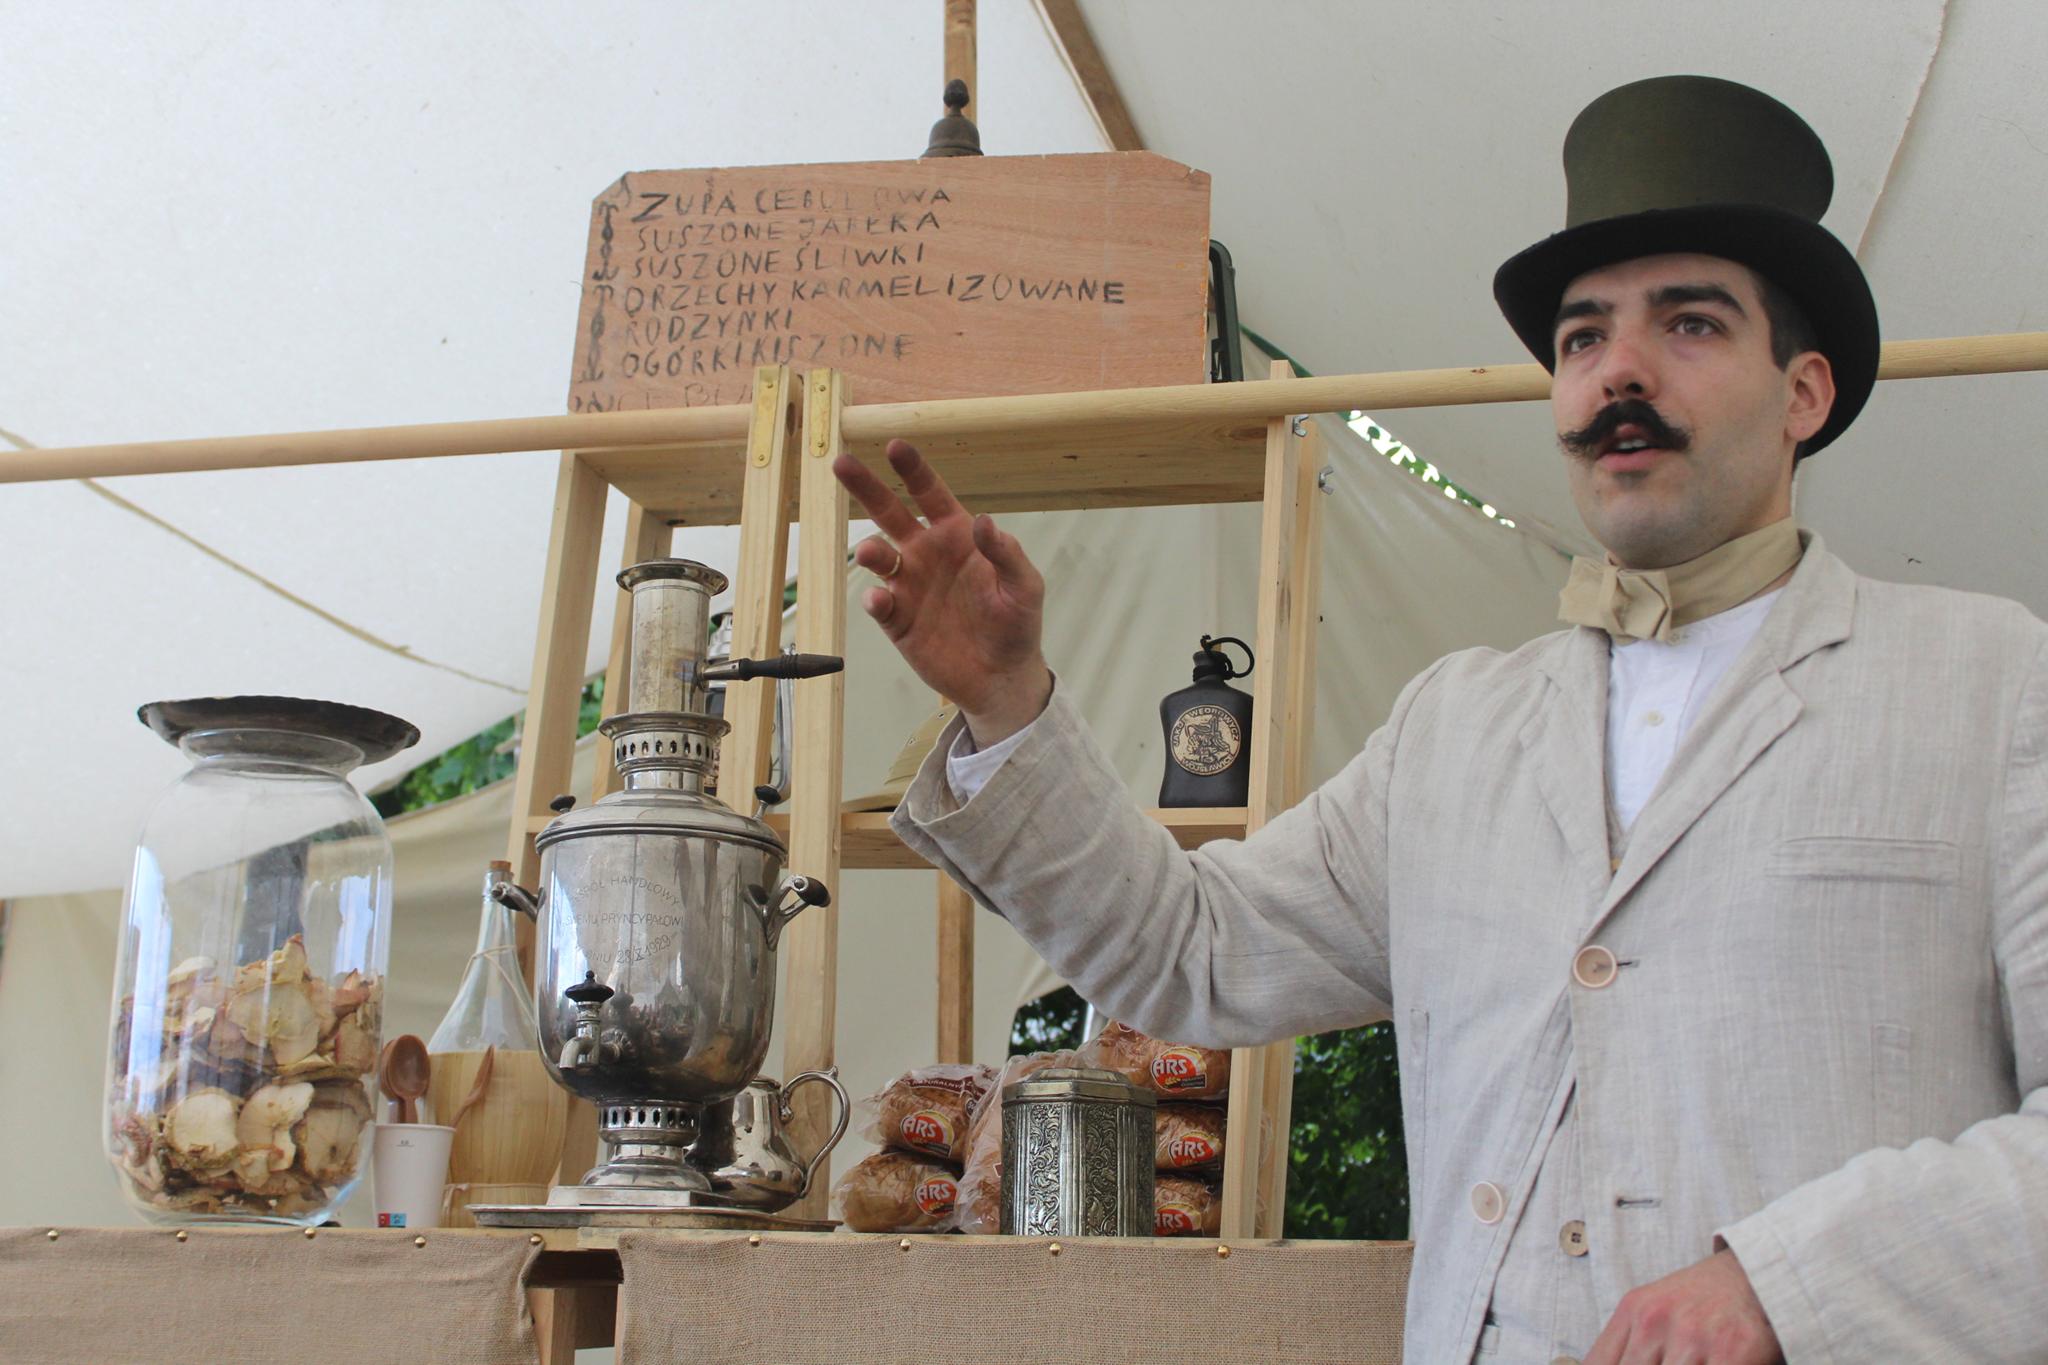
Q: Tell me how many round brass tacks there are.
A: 9